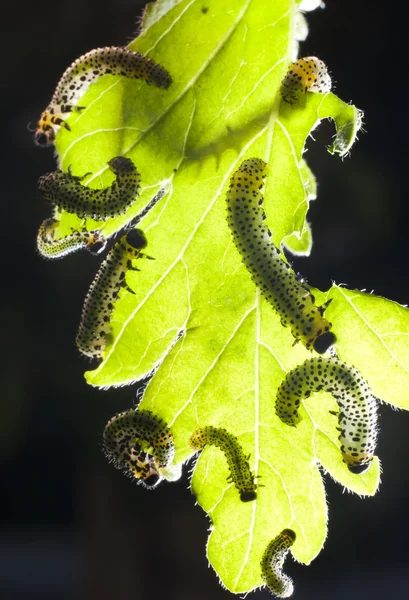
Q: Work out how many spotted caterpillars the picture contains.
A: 10